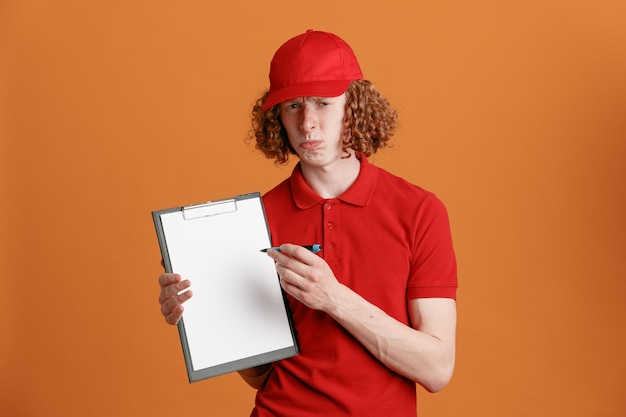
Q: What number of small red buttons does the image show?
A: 3